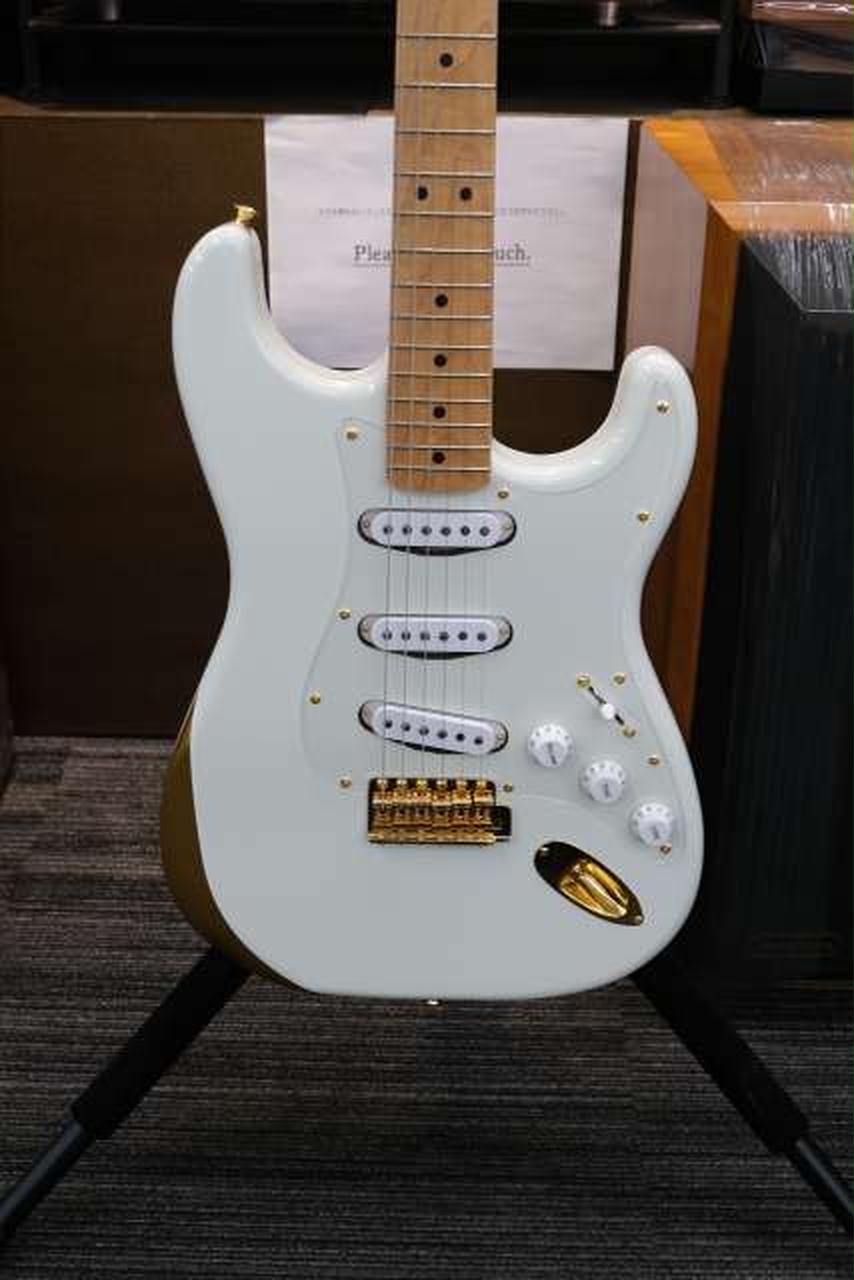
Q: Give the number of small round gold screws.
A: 13